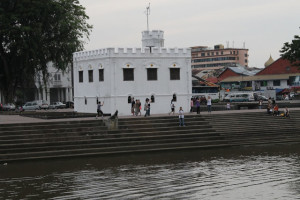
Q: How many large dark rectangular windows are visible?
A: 6